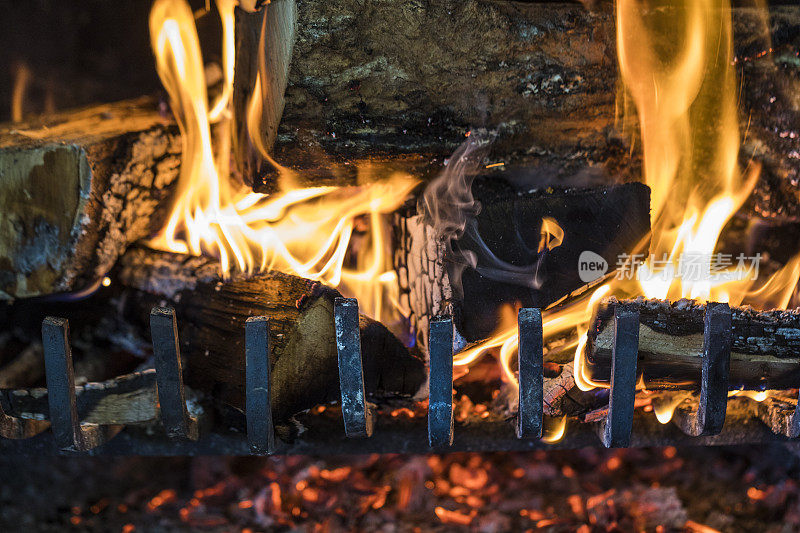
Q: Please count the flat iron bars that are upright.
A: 8